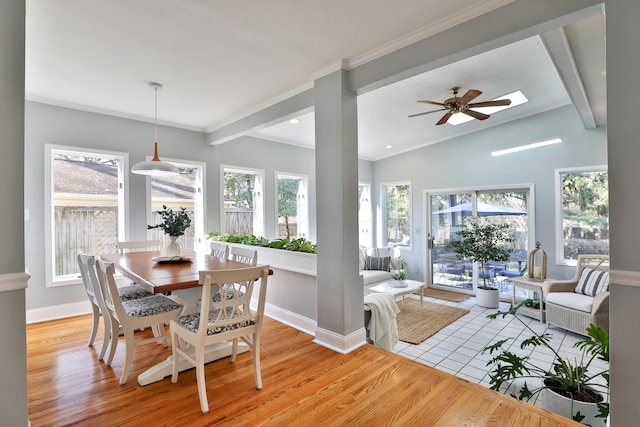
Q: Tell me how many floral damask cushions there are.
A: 4